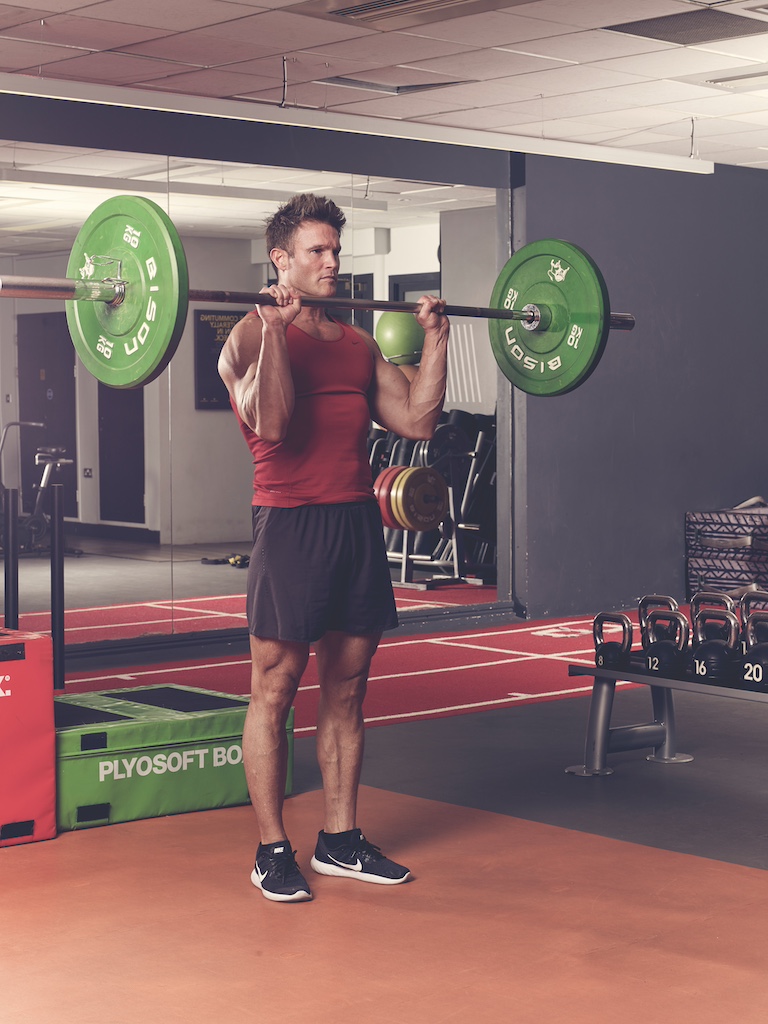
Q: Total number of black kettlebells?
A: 7